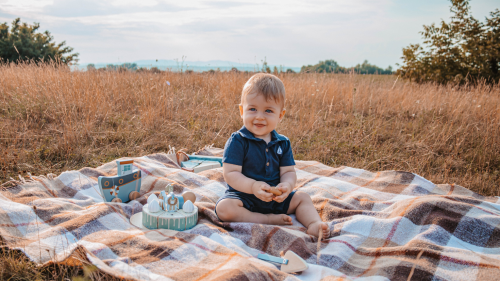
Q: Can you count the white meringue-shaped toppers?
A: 3